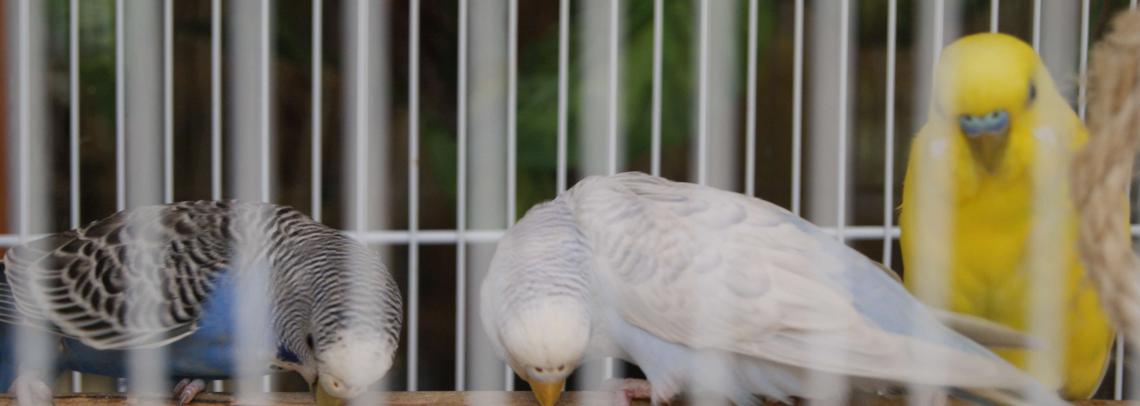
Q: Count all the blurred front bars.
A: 10